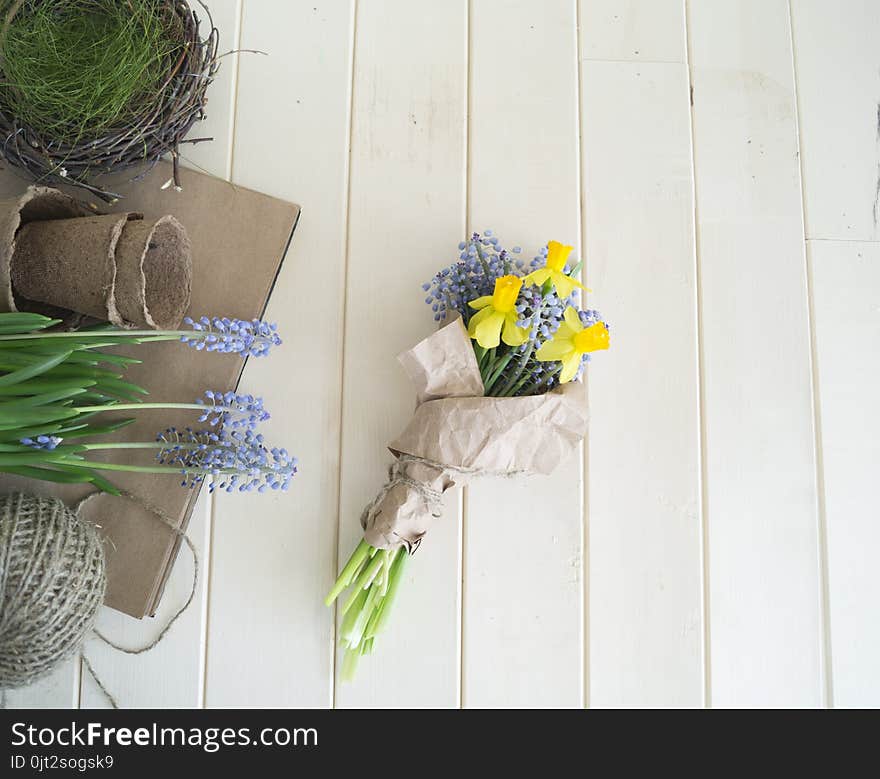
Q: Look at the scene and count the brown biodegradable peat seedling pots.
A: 3